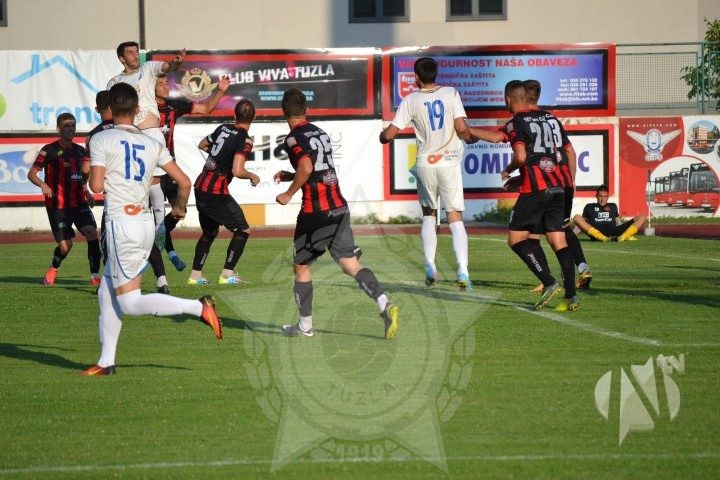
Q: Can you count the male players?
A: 11